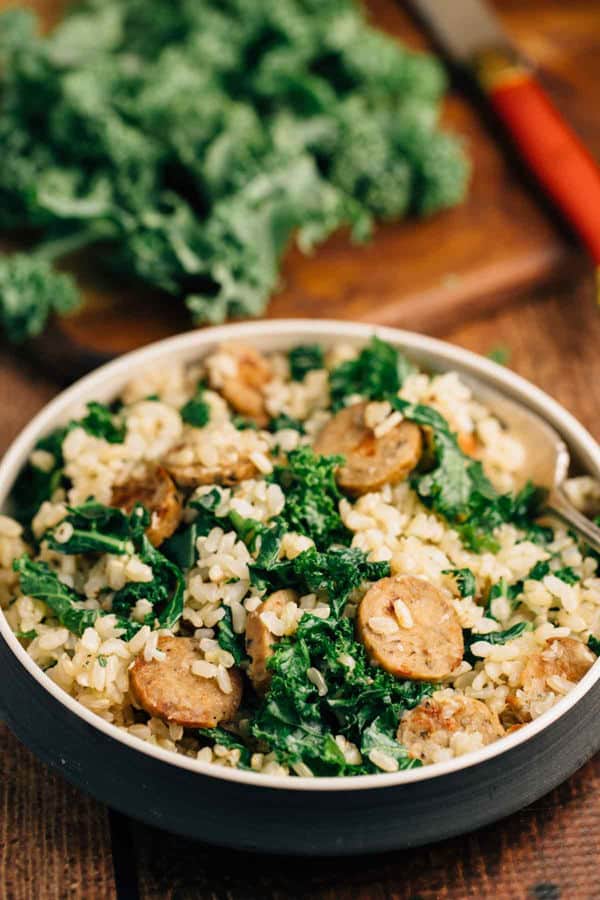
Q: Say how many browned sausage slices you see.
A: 9